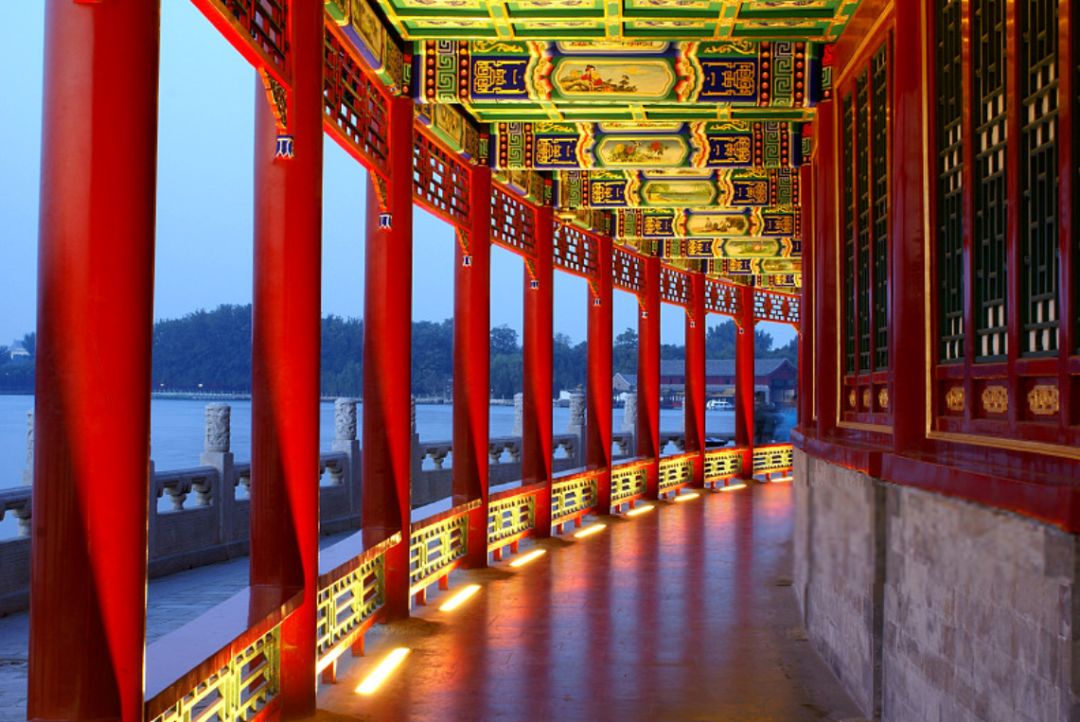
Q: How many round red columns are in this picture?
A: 9